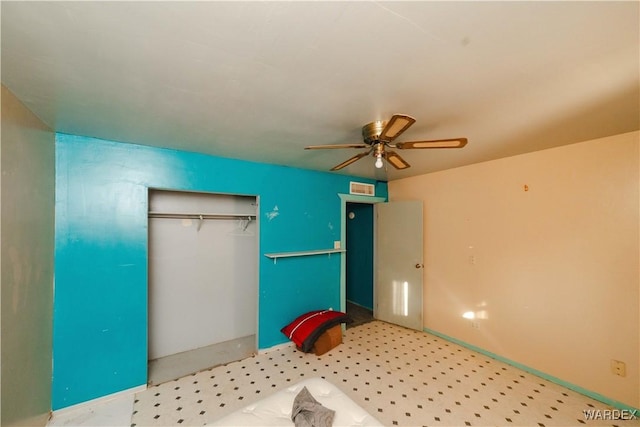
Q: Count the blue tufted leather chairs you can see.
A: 0